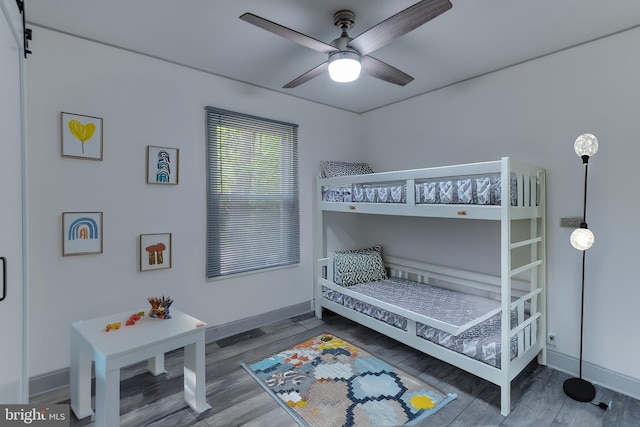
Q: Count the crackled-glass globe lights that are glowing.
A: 2